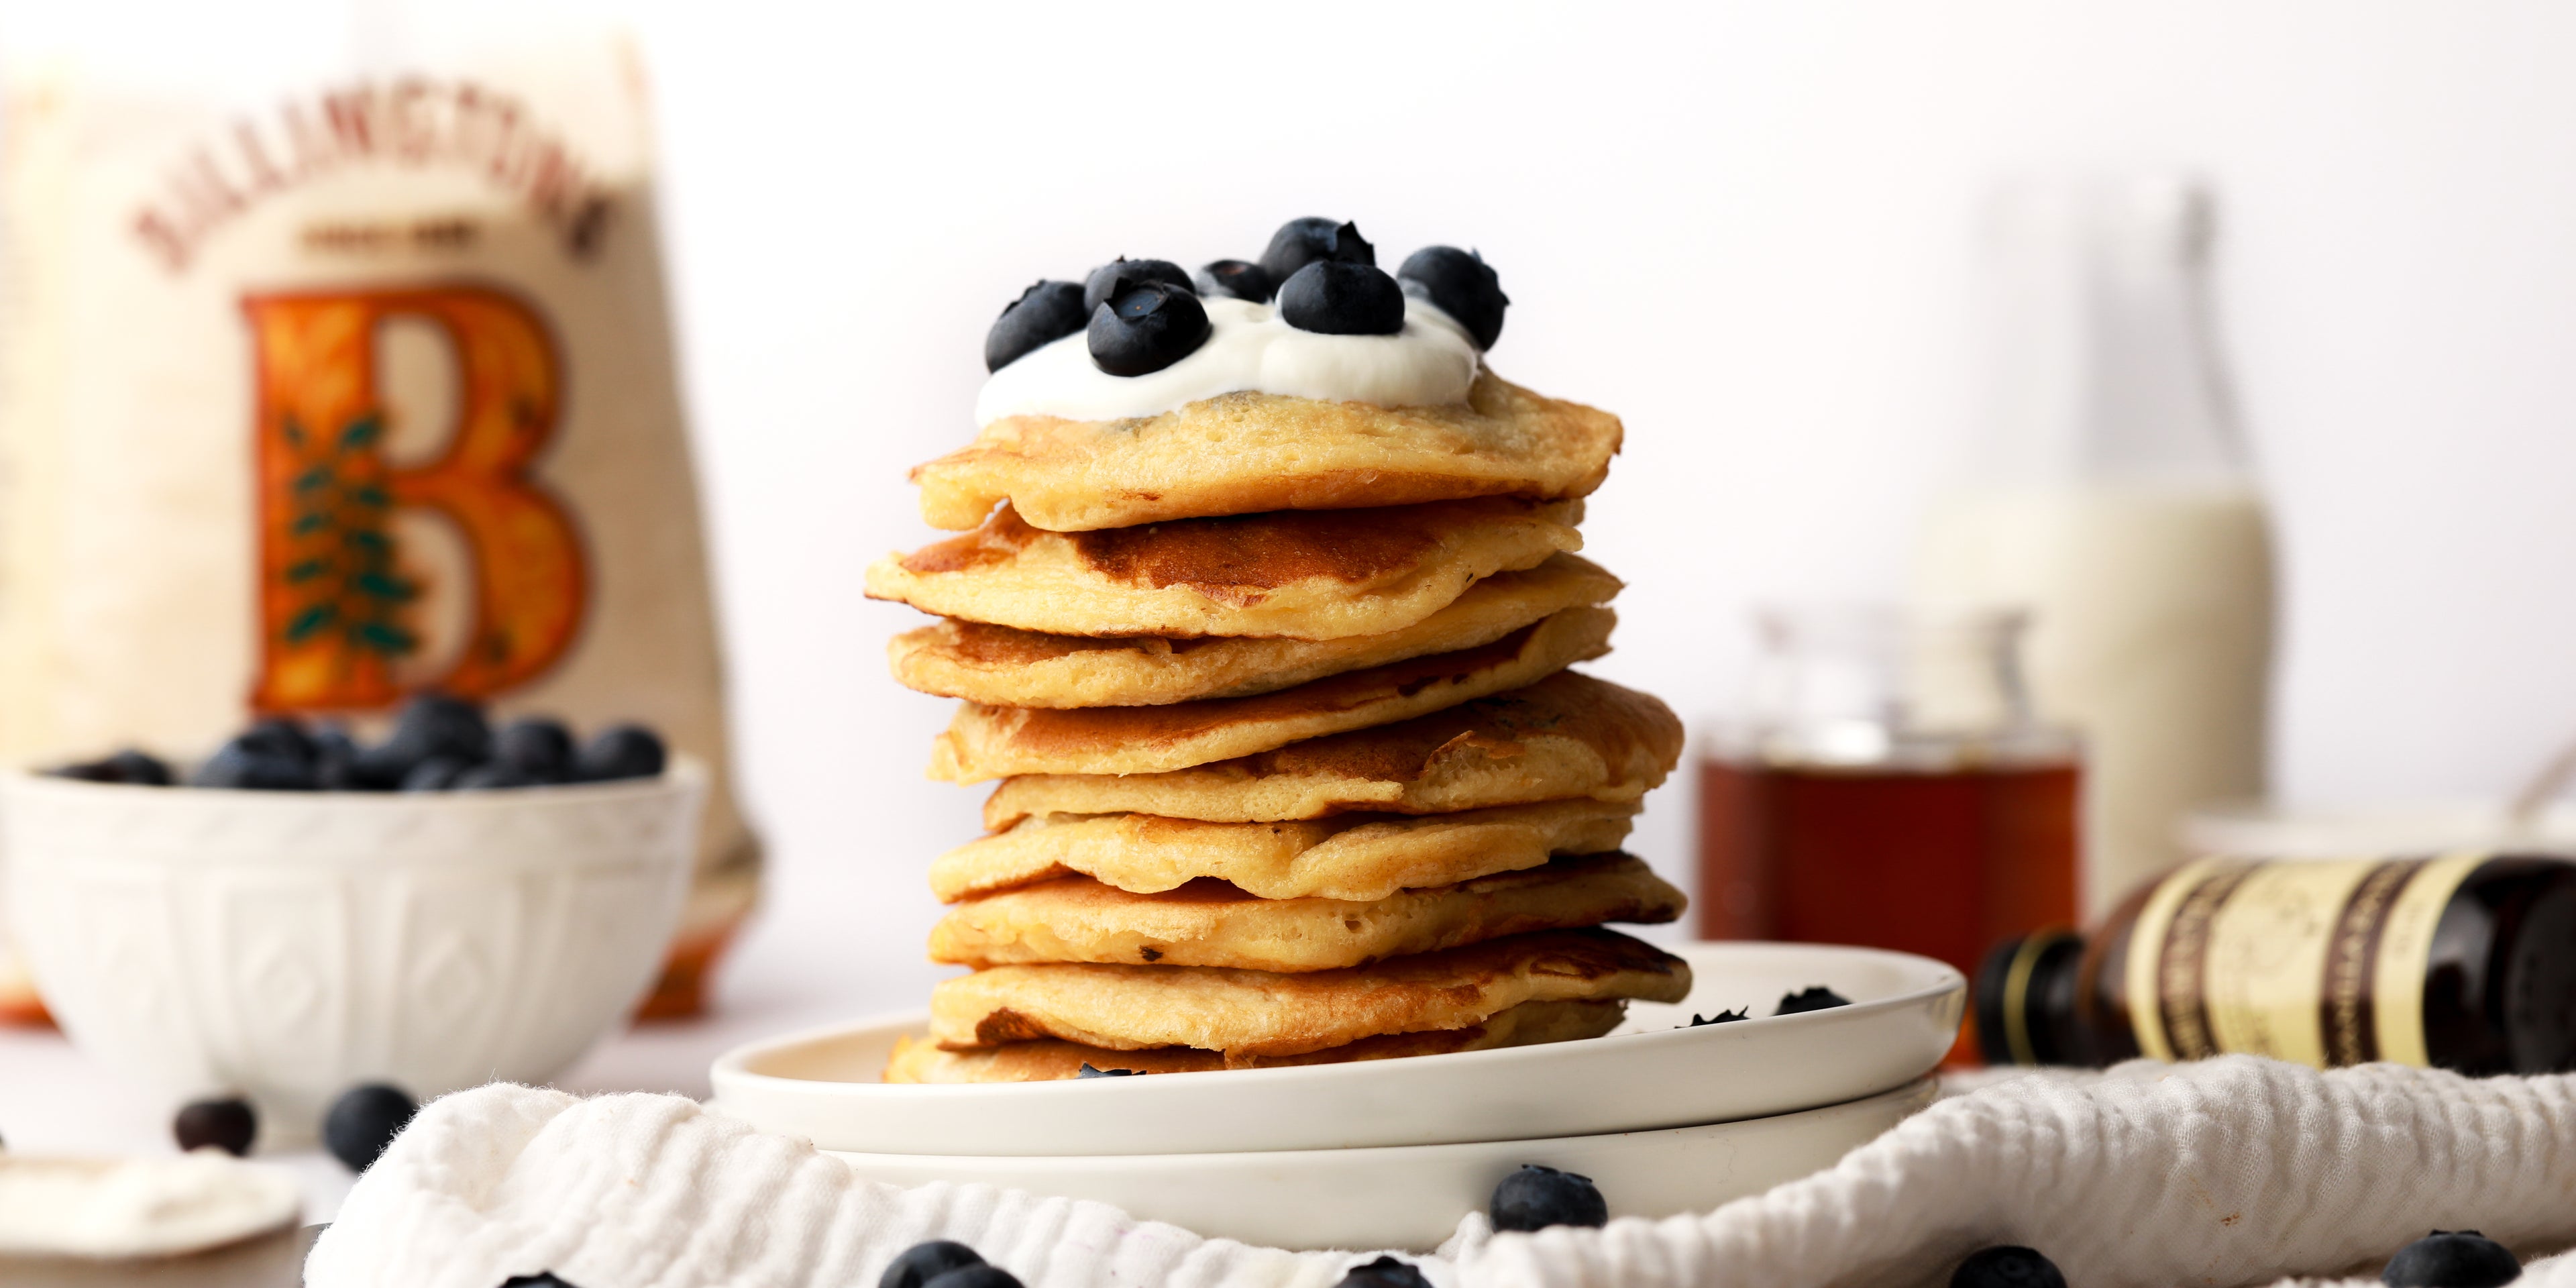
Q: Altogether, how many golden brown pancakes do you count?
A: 9